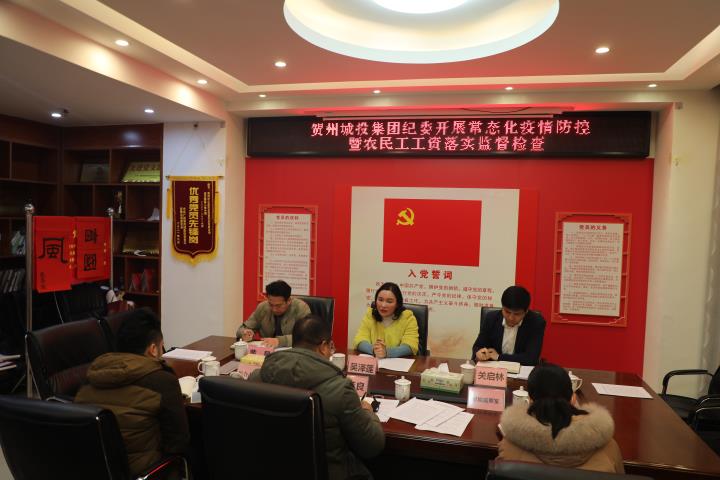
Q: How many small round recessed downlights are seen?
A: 10